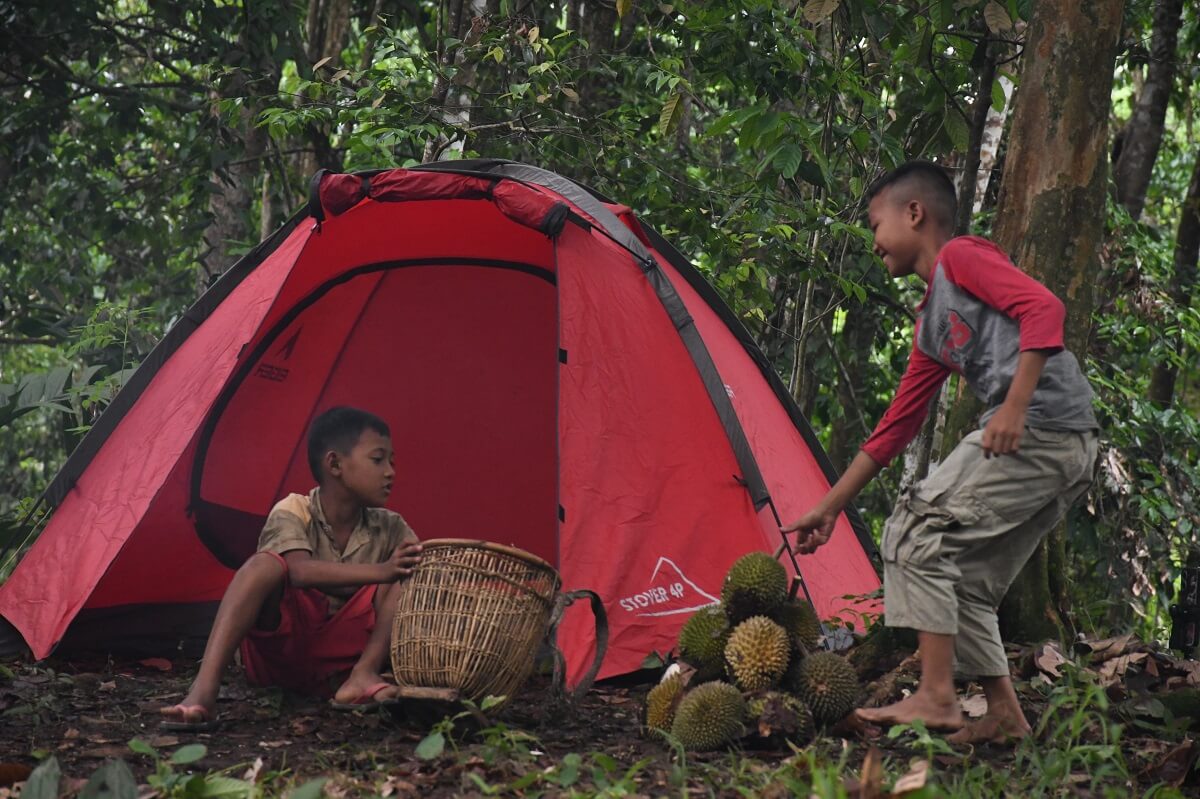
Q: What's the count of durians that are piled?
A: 8